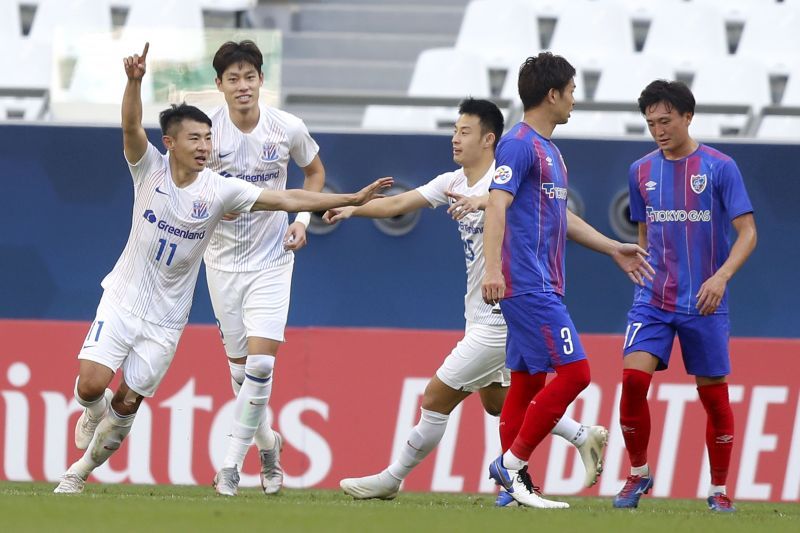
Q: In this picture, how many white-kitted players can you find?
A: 3